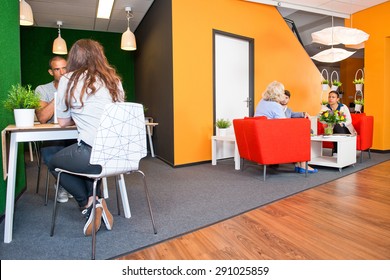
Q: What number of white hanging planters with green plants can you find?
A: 5